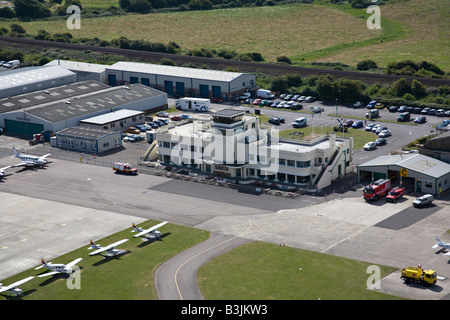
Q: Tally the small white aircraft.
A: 7